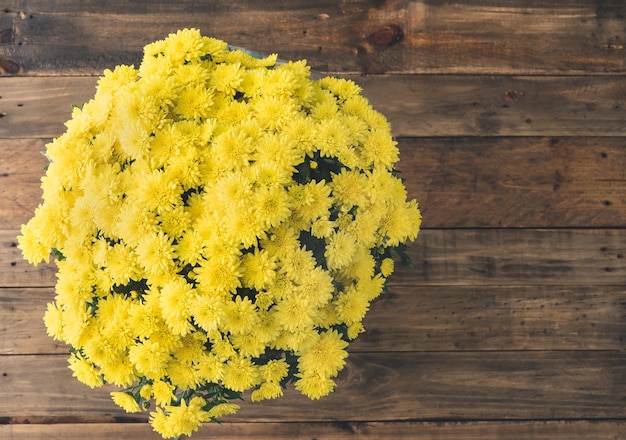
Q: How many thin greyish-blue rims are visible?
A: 1